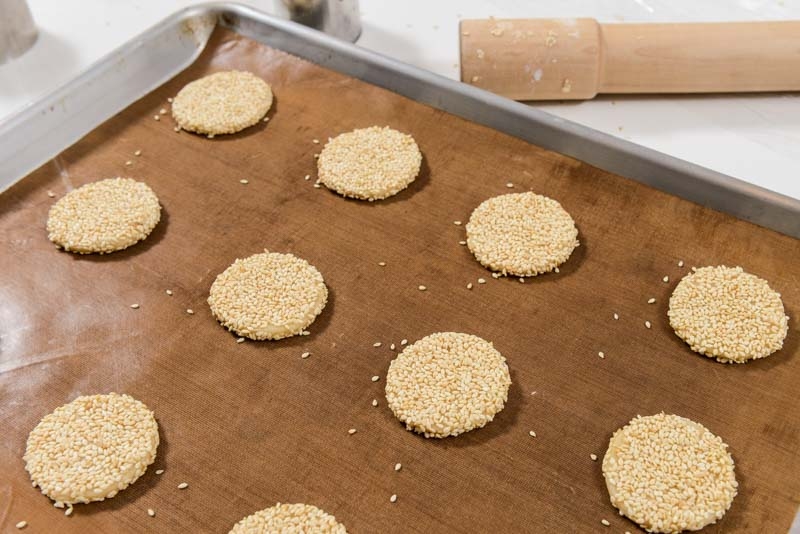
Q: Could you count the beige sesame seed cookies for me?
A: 10